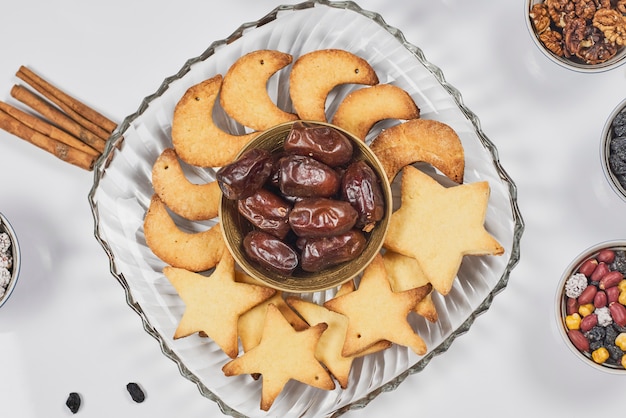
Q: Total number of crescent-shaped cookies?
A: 7